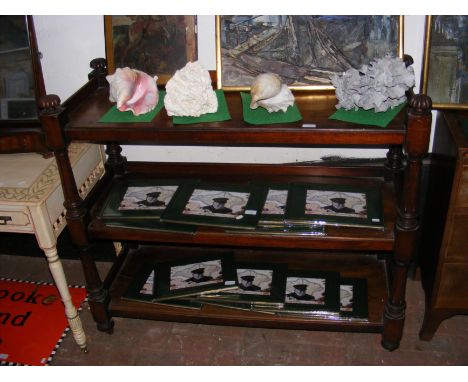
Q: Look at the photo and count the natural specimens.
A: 4